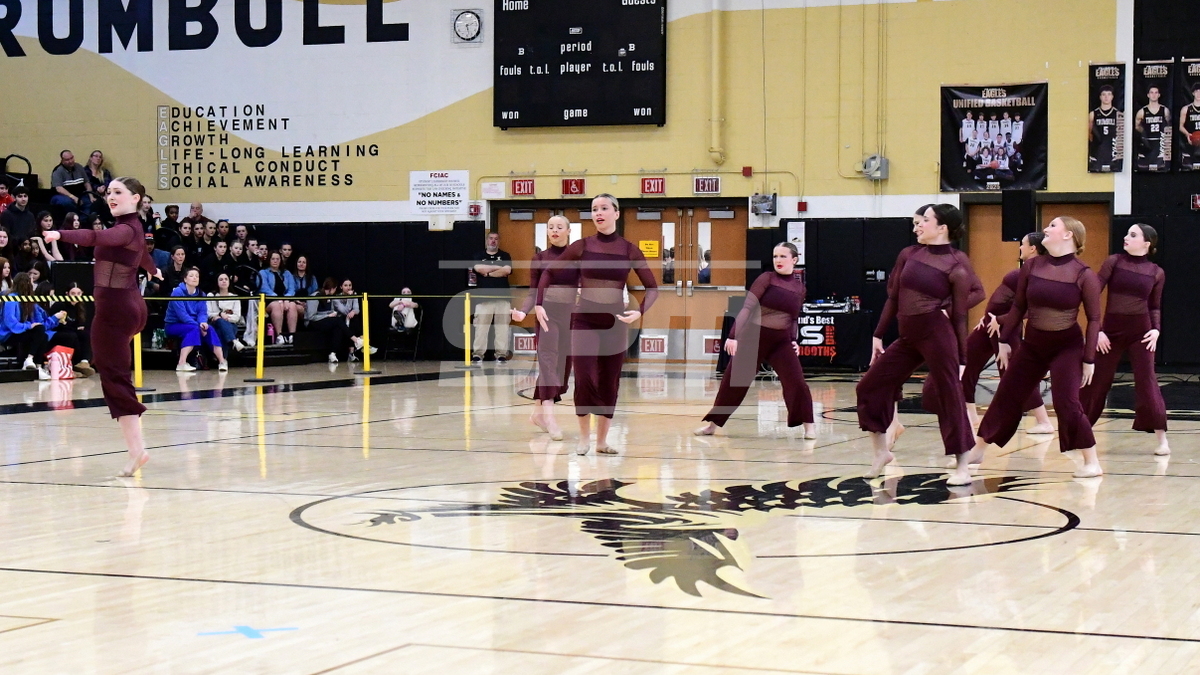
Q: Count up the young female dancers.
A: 9